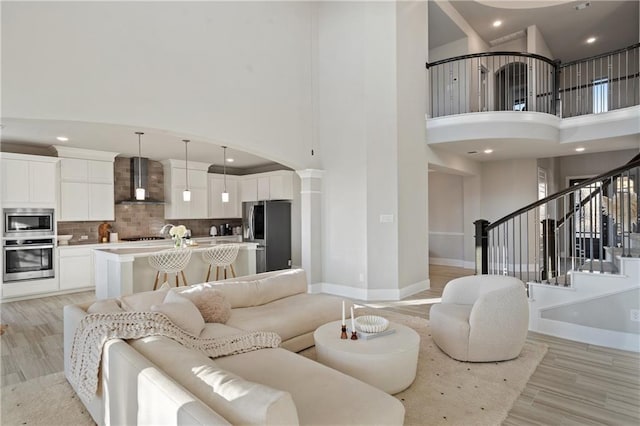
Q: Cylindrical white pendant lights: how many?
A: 3